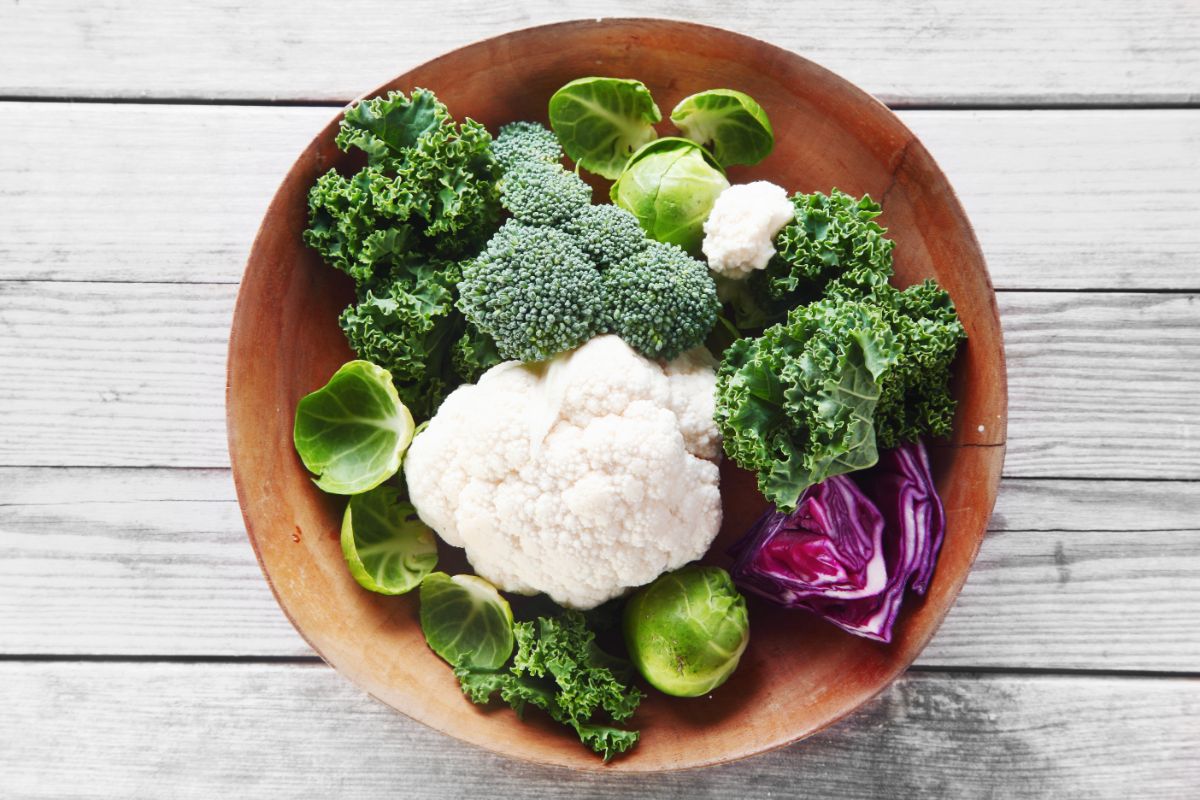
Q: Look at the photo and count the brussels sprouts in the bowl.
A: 2